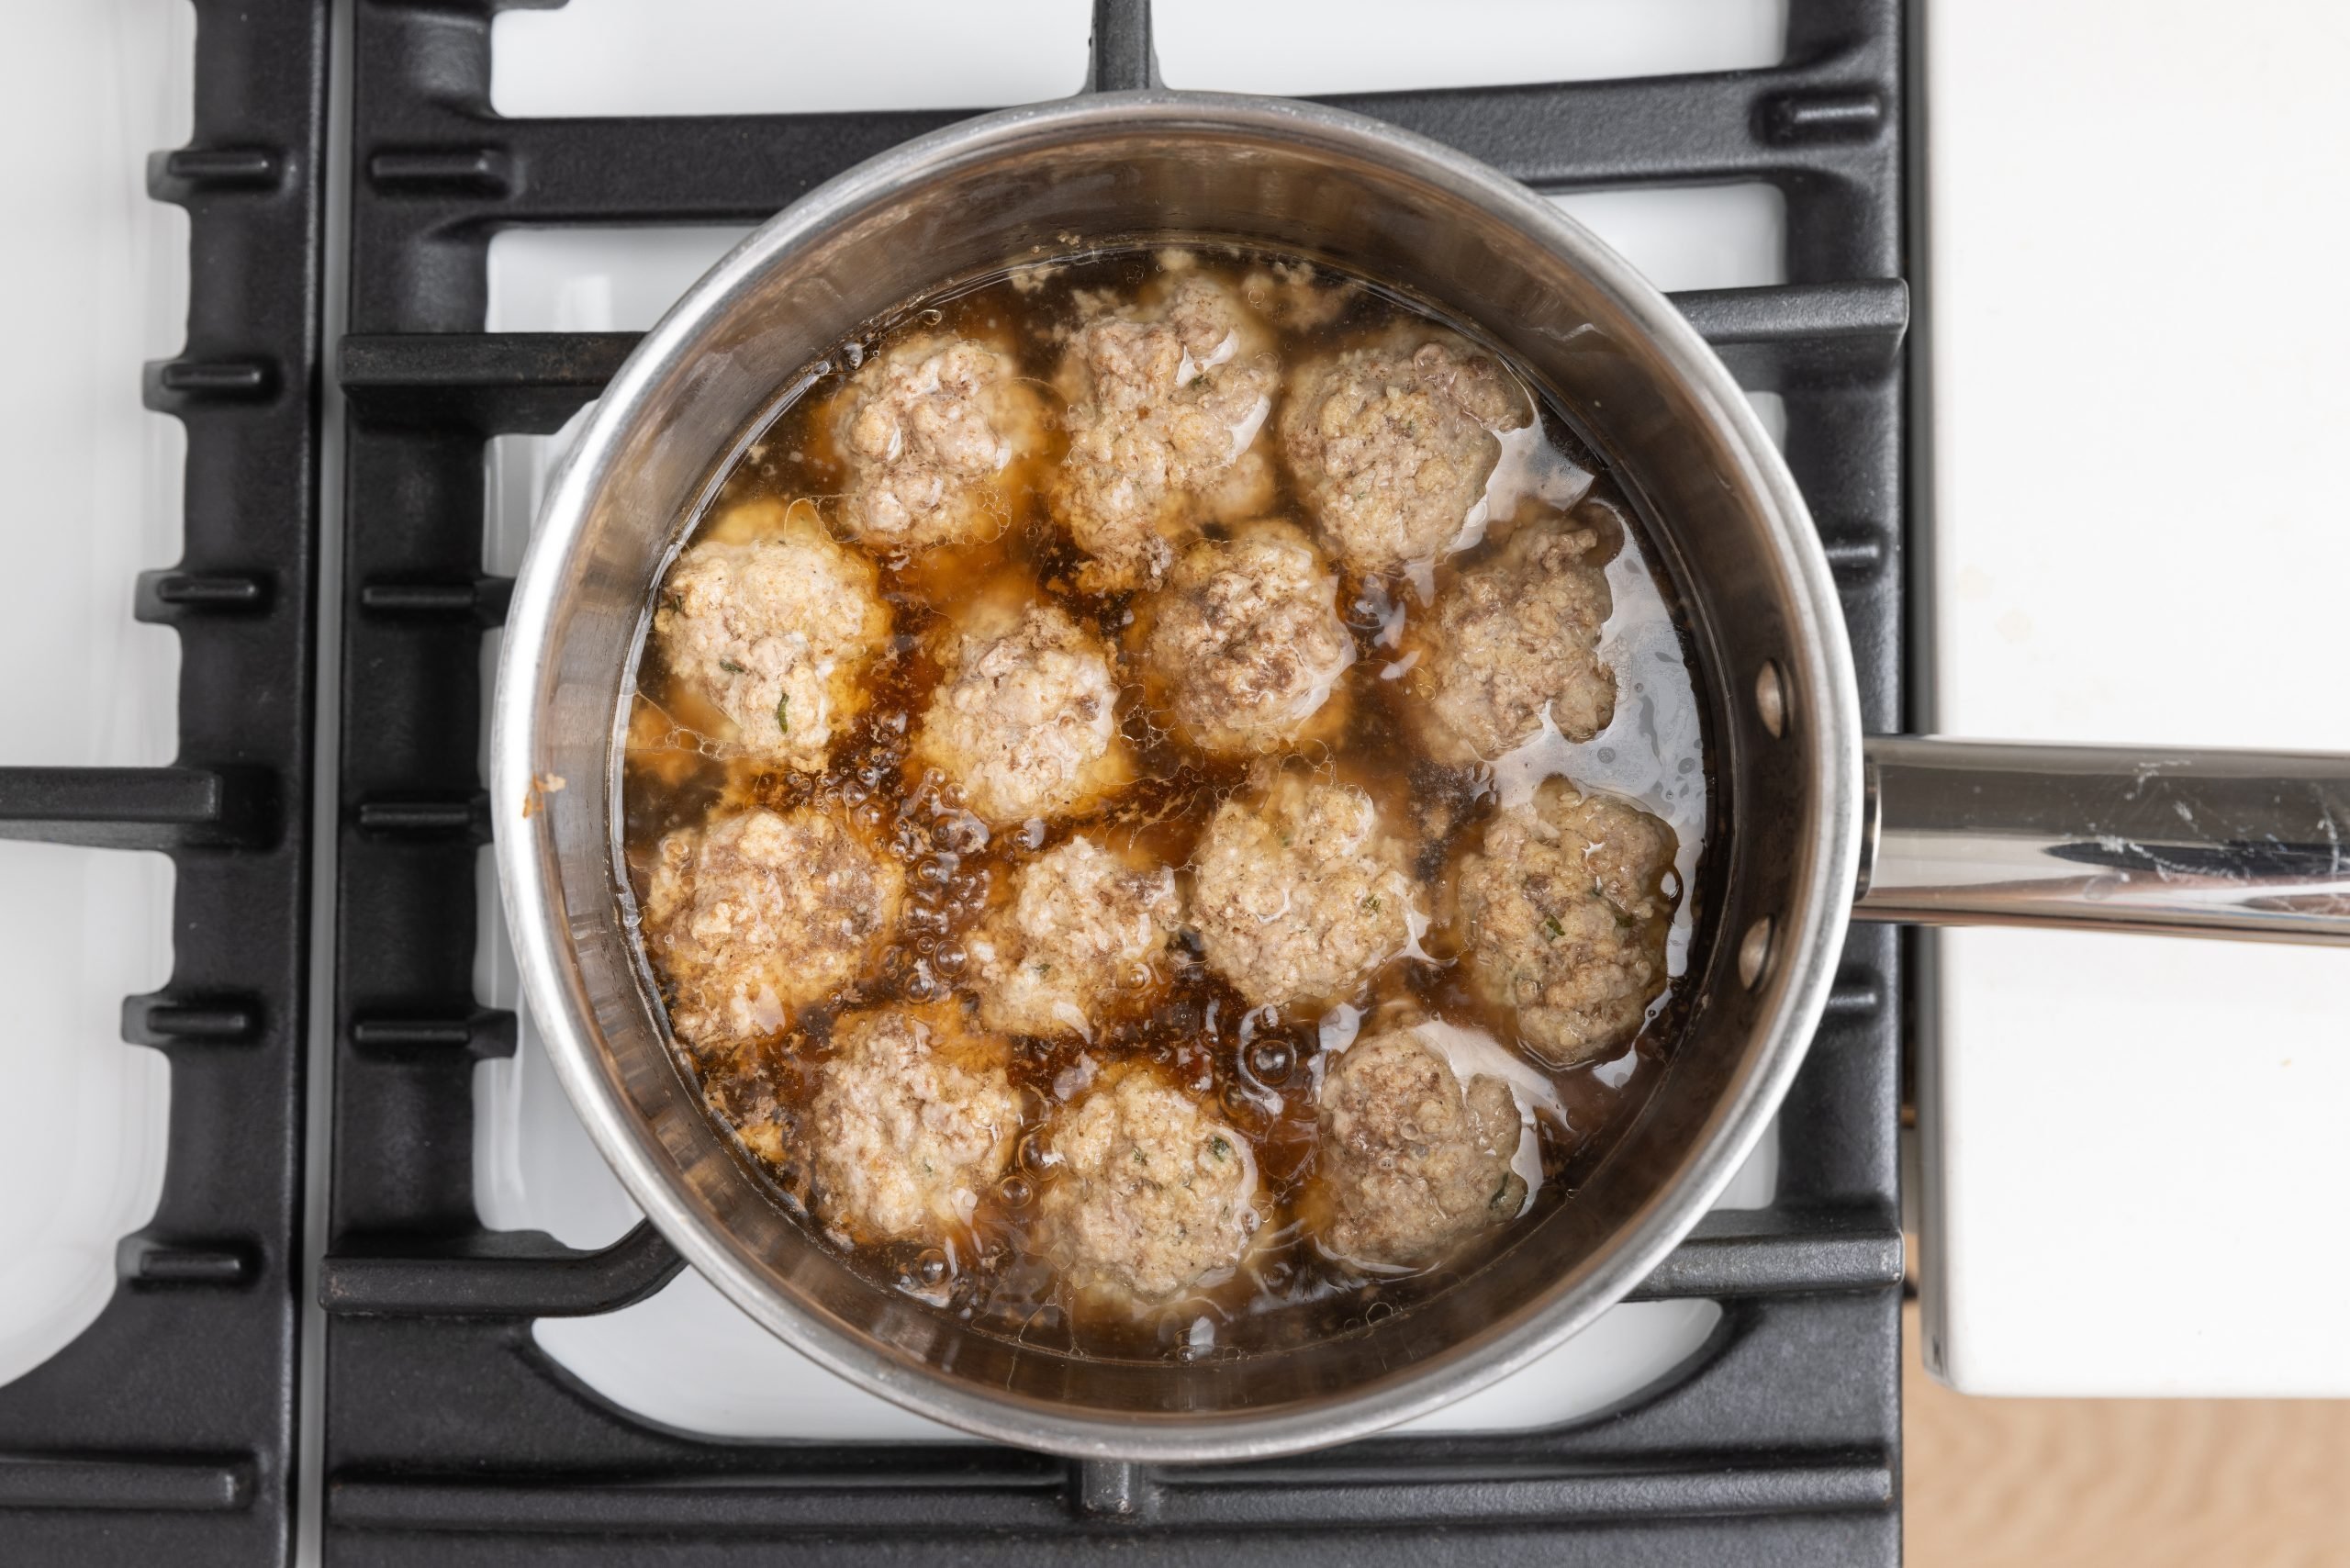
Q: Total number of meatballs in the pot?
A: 14